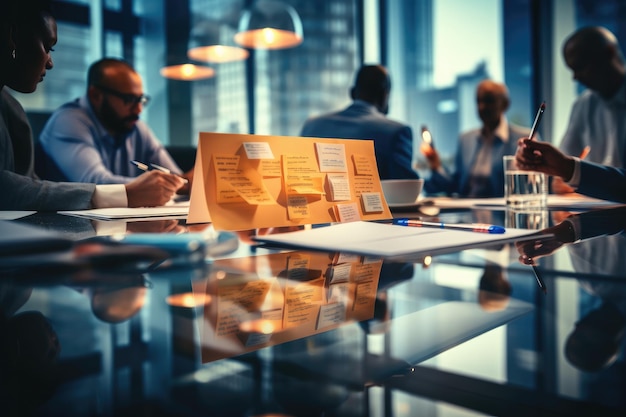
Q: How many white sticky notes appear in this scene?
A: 5